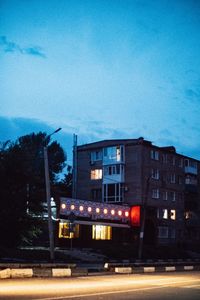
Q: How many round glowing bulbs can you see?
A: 9